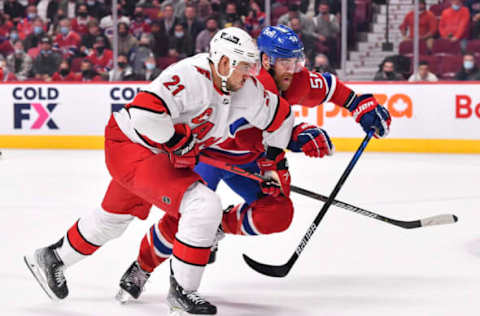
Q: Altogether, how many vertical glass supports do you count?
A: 4